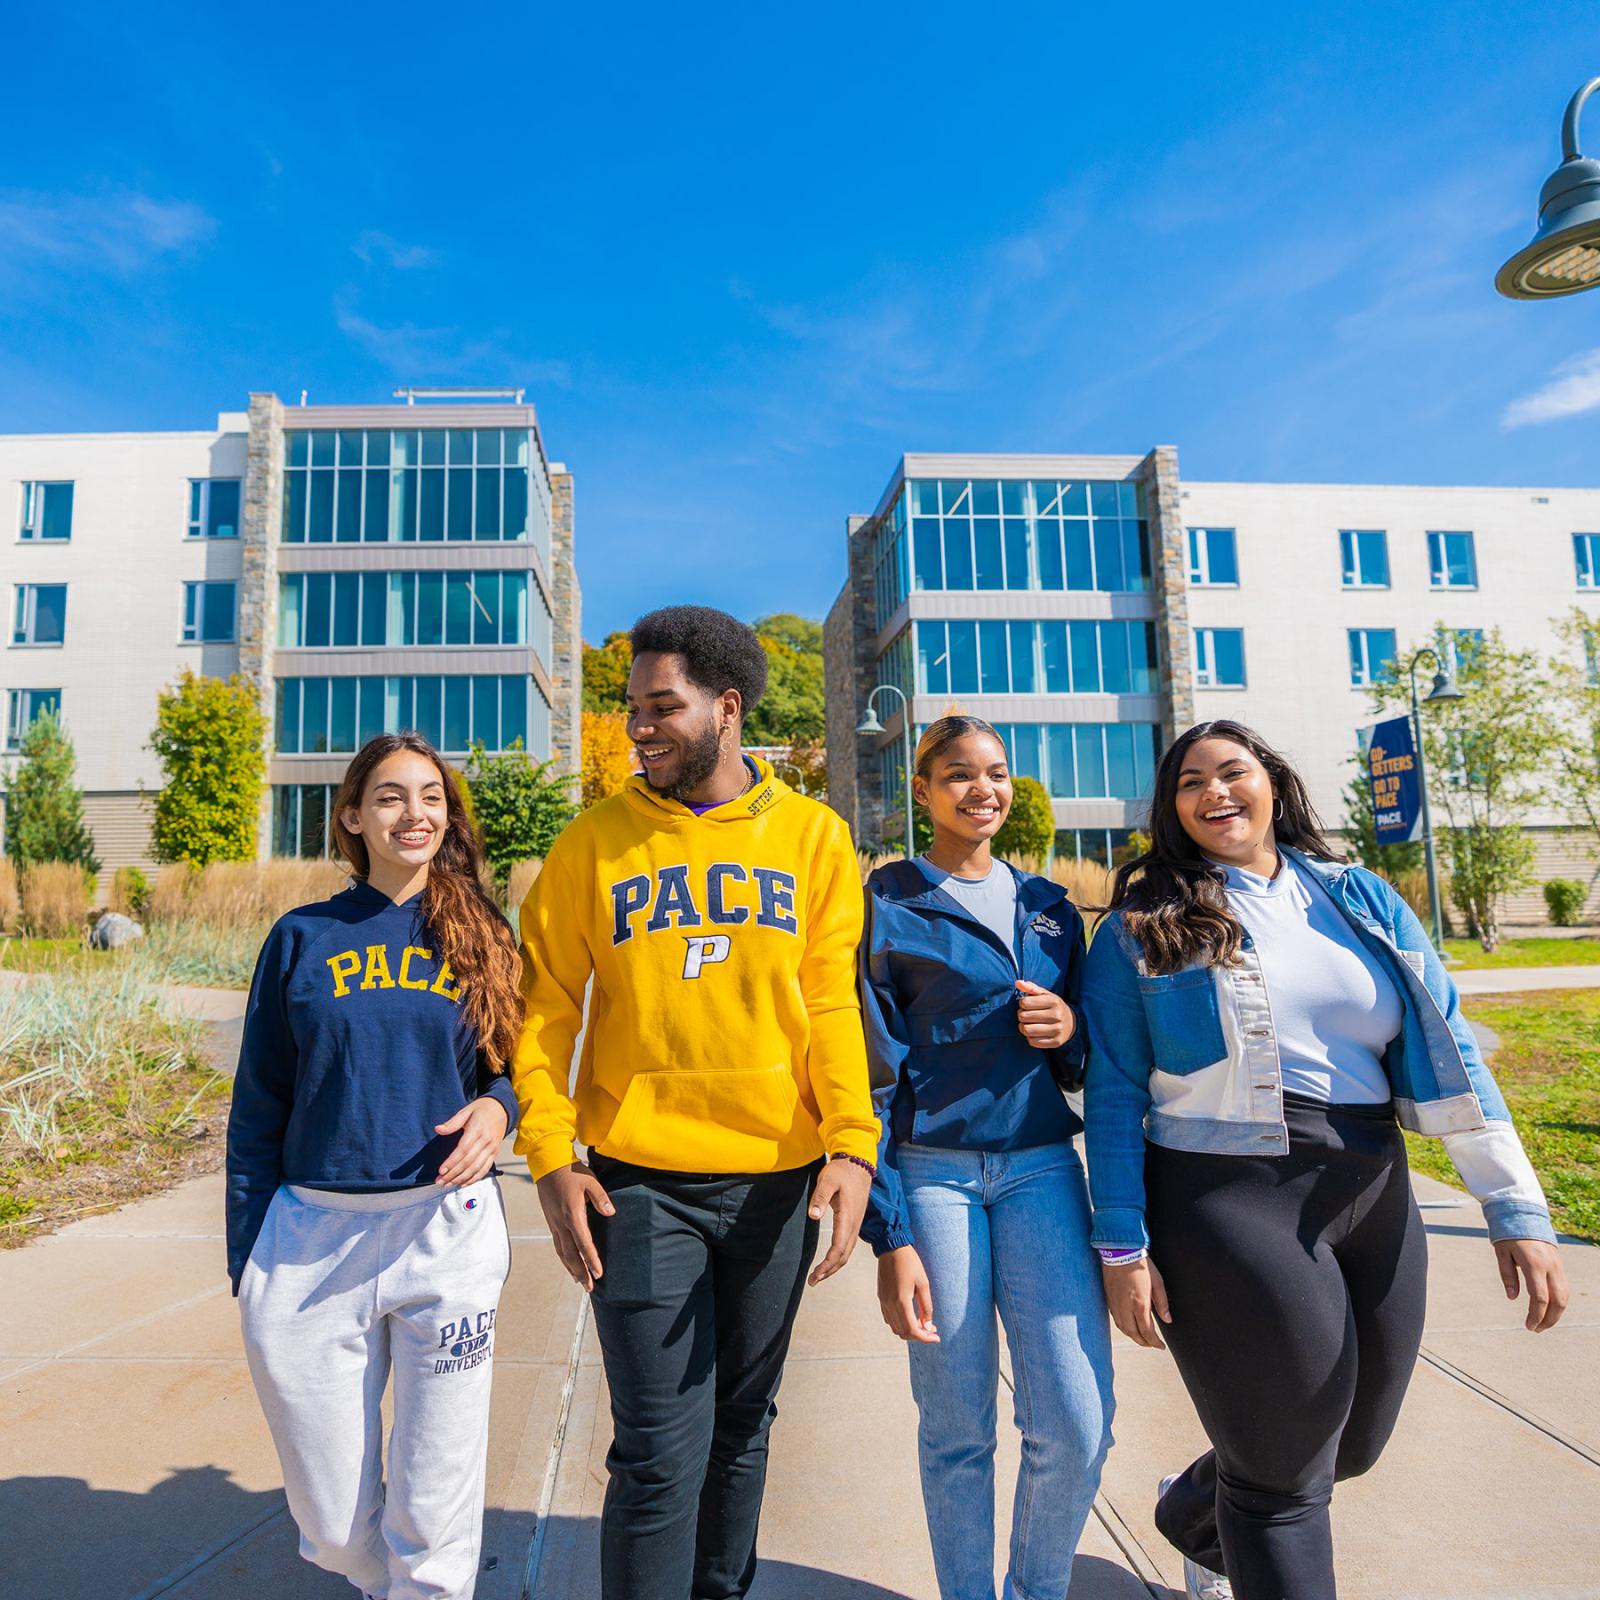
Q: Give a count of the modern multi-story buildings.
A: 2